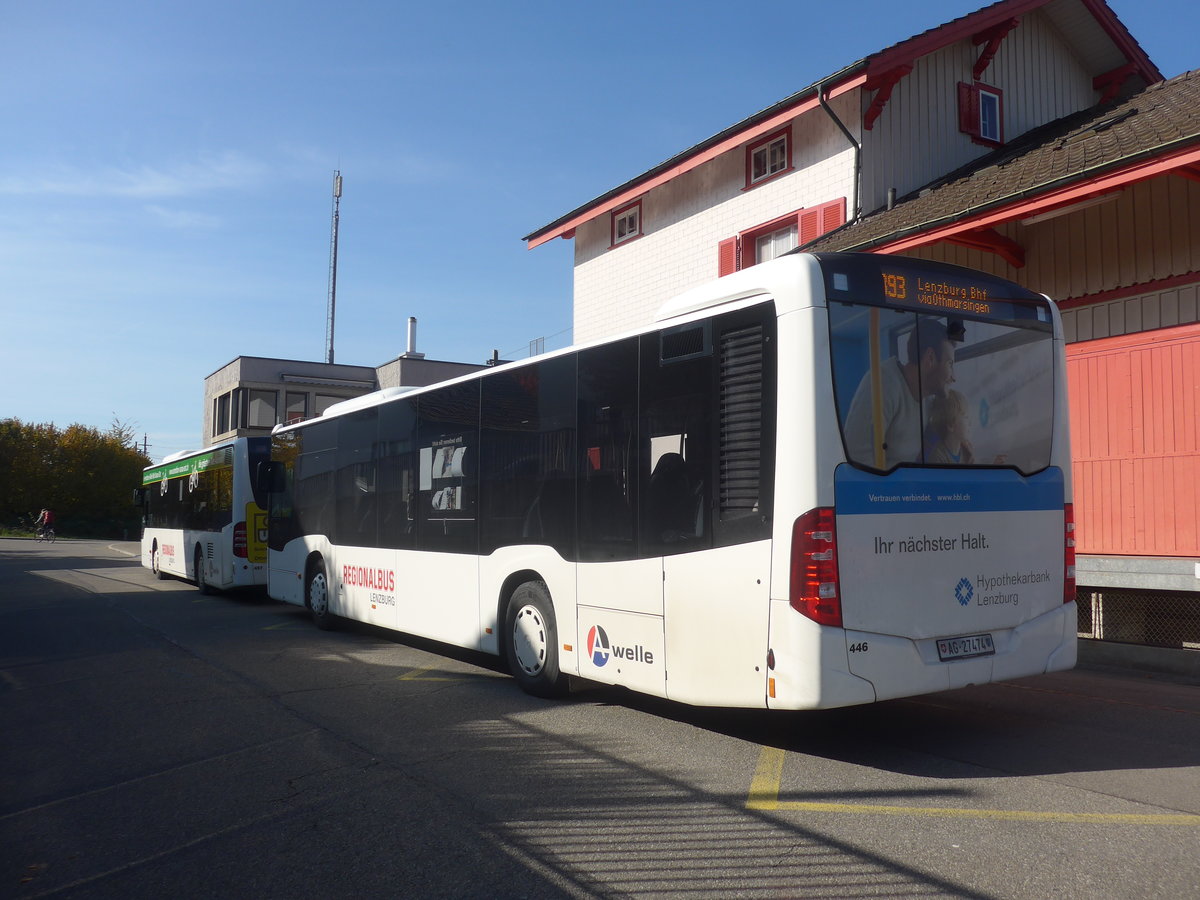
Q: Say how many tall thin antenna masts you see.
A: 1